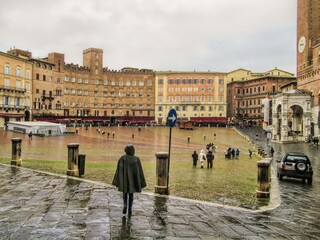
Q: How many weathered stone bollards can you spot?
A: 4